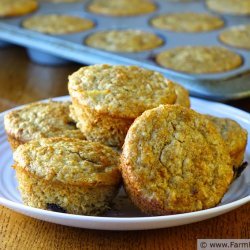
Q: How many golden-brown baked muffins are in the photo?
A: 14